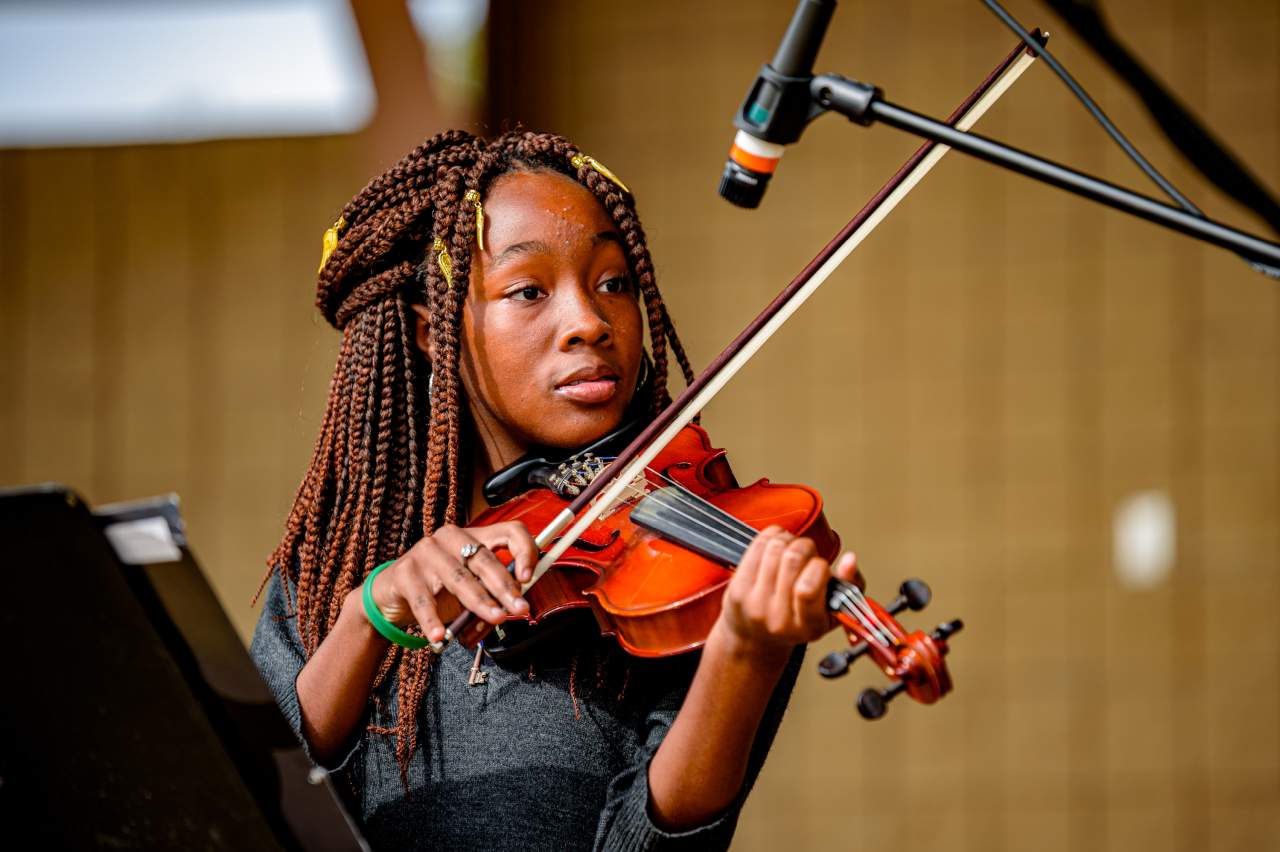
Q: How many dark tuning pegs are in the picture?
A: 4